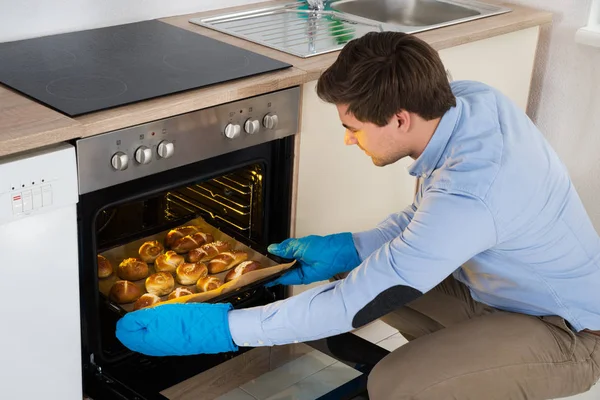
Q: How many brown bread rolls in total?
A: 15